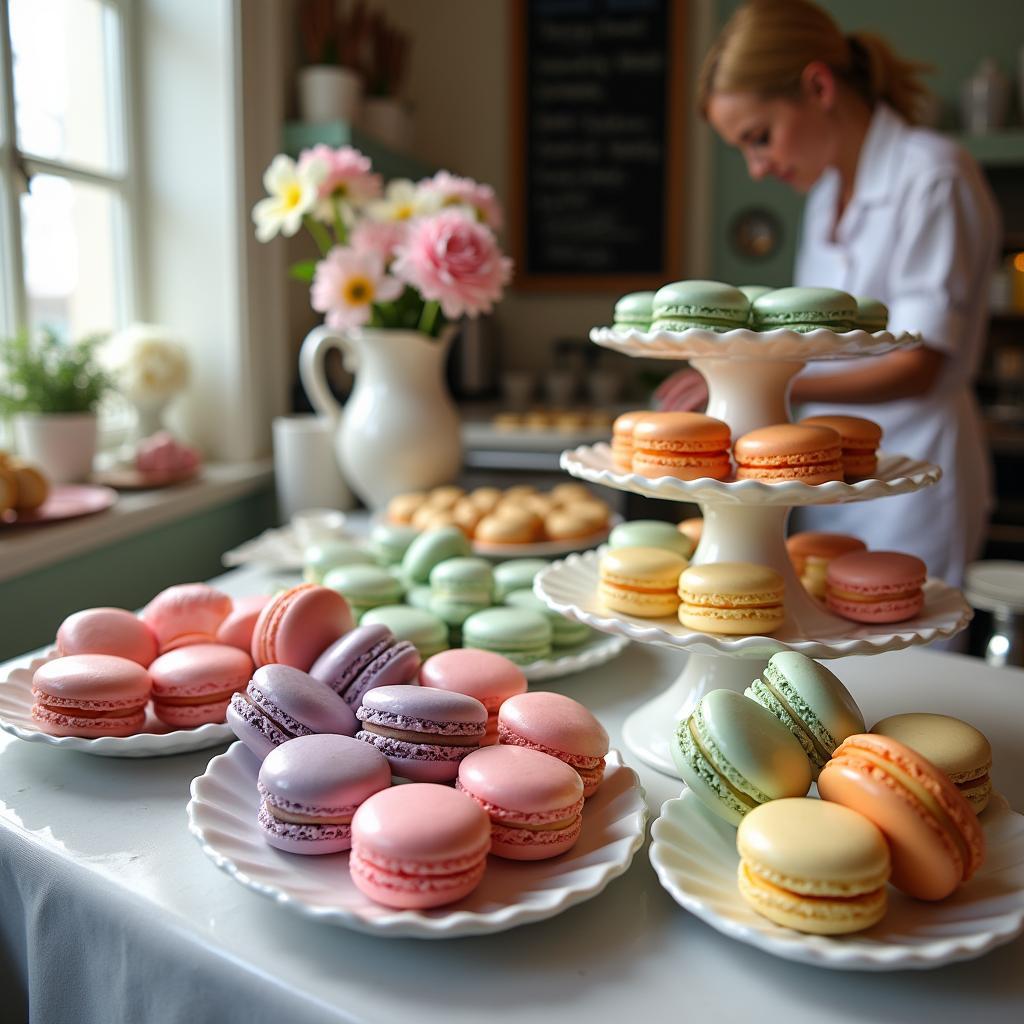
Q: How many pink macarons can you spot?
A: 11